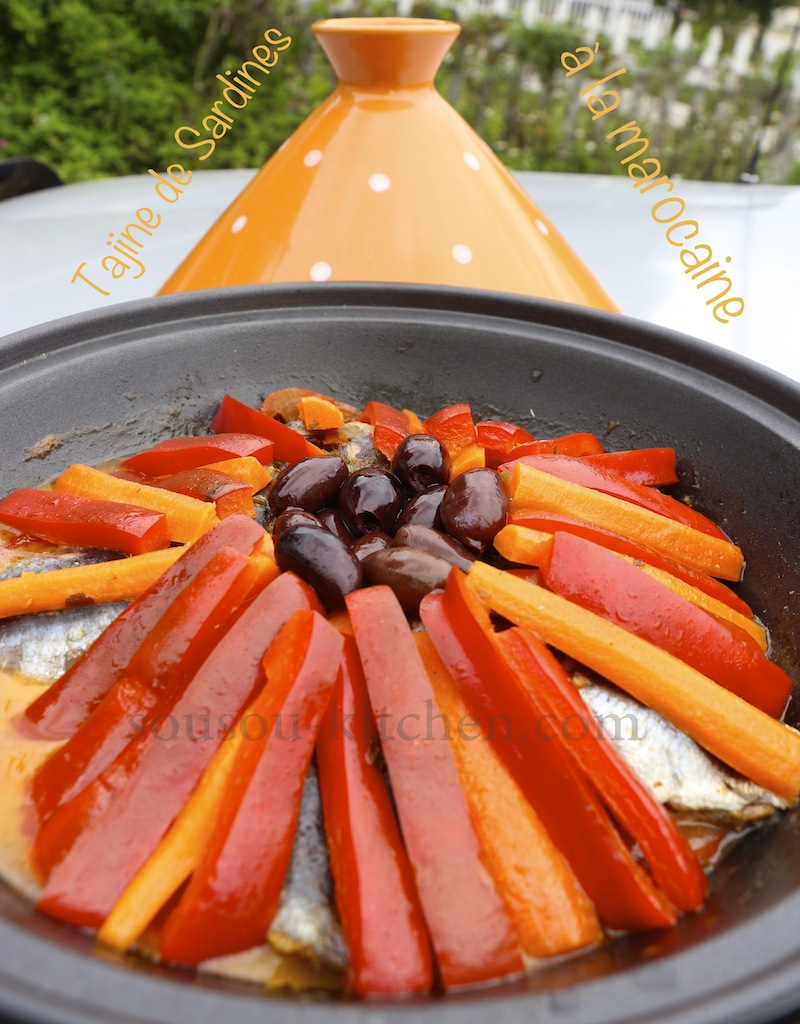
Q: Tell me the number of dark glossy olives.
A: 11